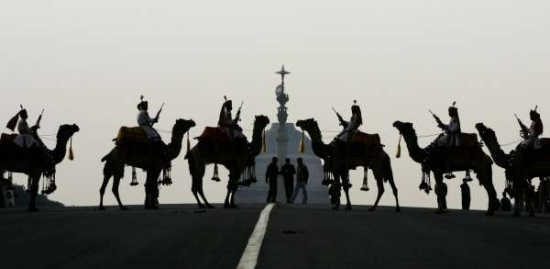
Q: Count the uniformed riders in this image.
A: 6